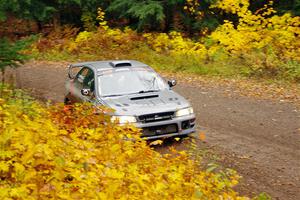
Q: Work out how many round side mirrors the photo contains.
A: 2